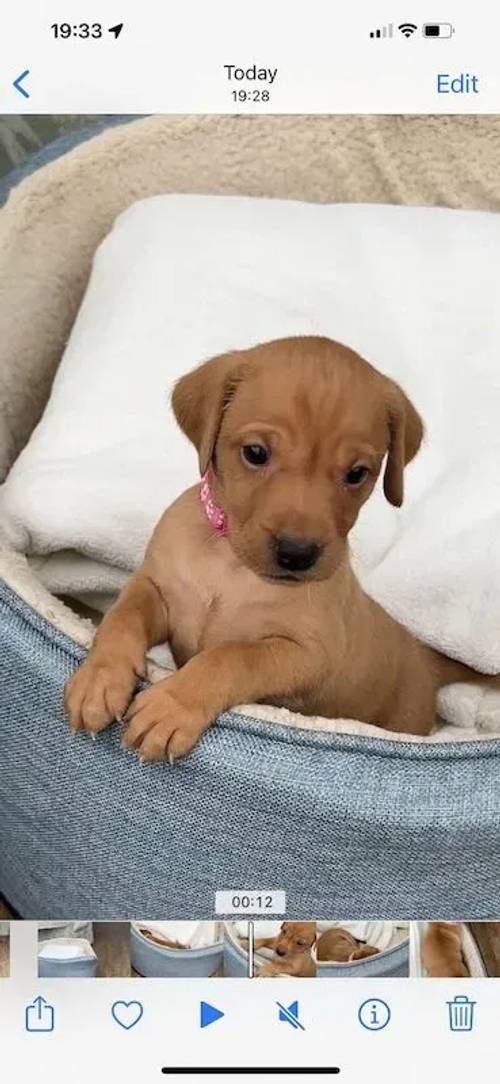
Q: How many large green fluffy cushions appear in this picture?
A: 0